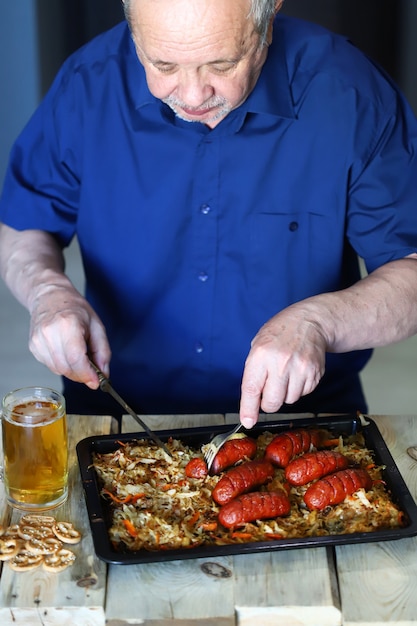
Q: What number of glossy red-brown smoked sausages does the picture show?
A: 6